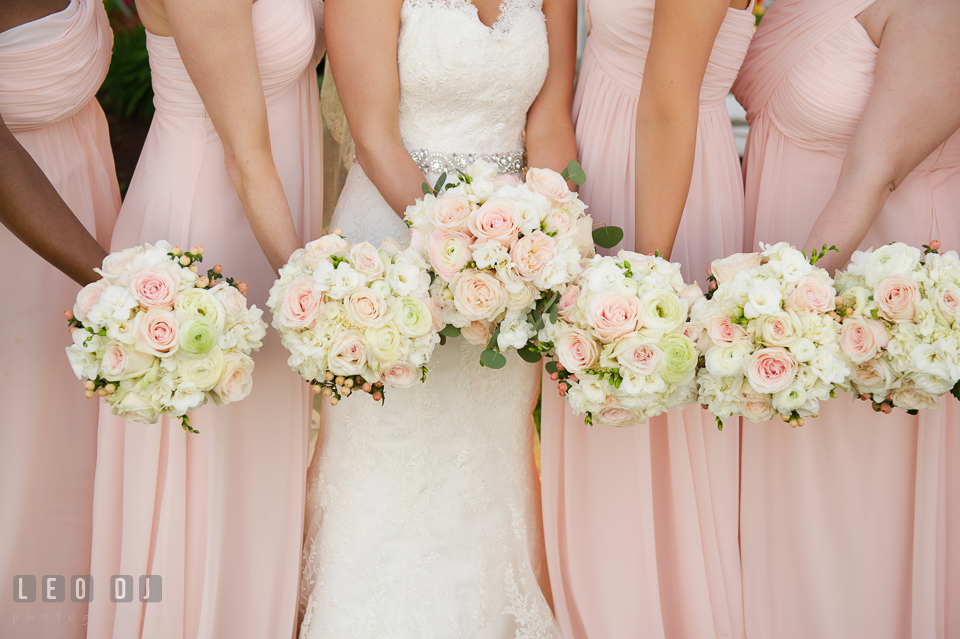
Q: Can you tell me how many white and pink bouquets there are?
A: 6